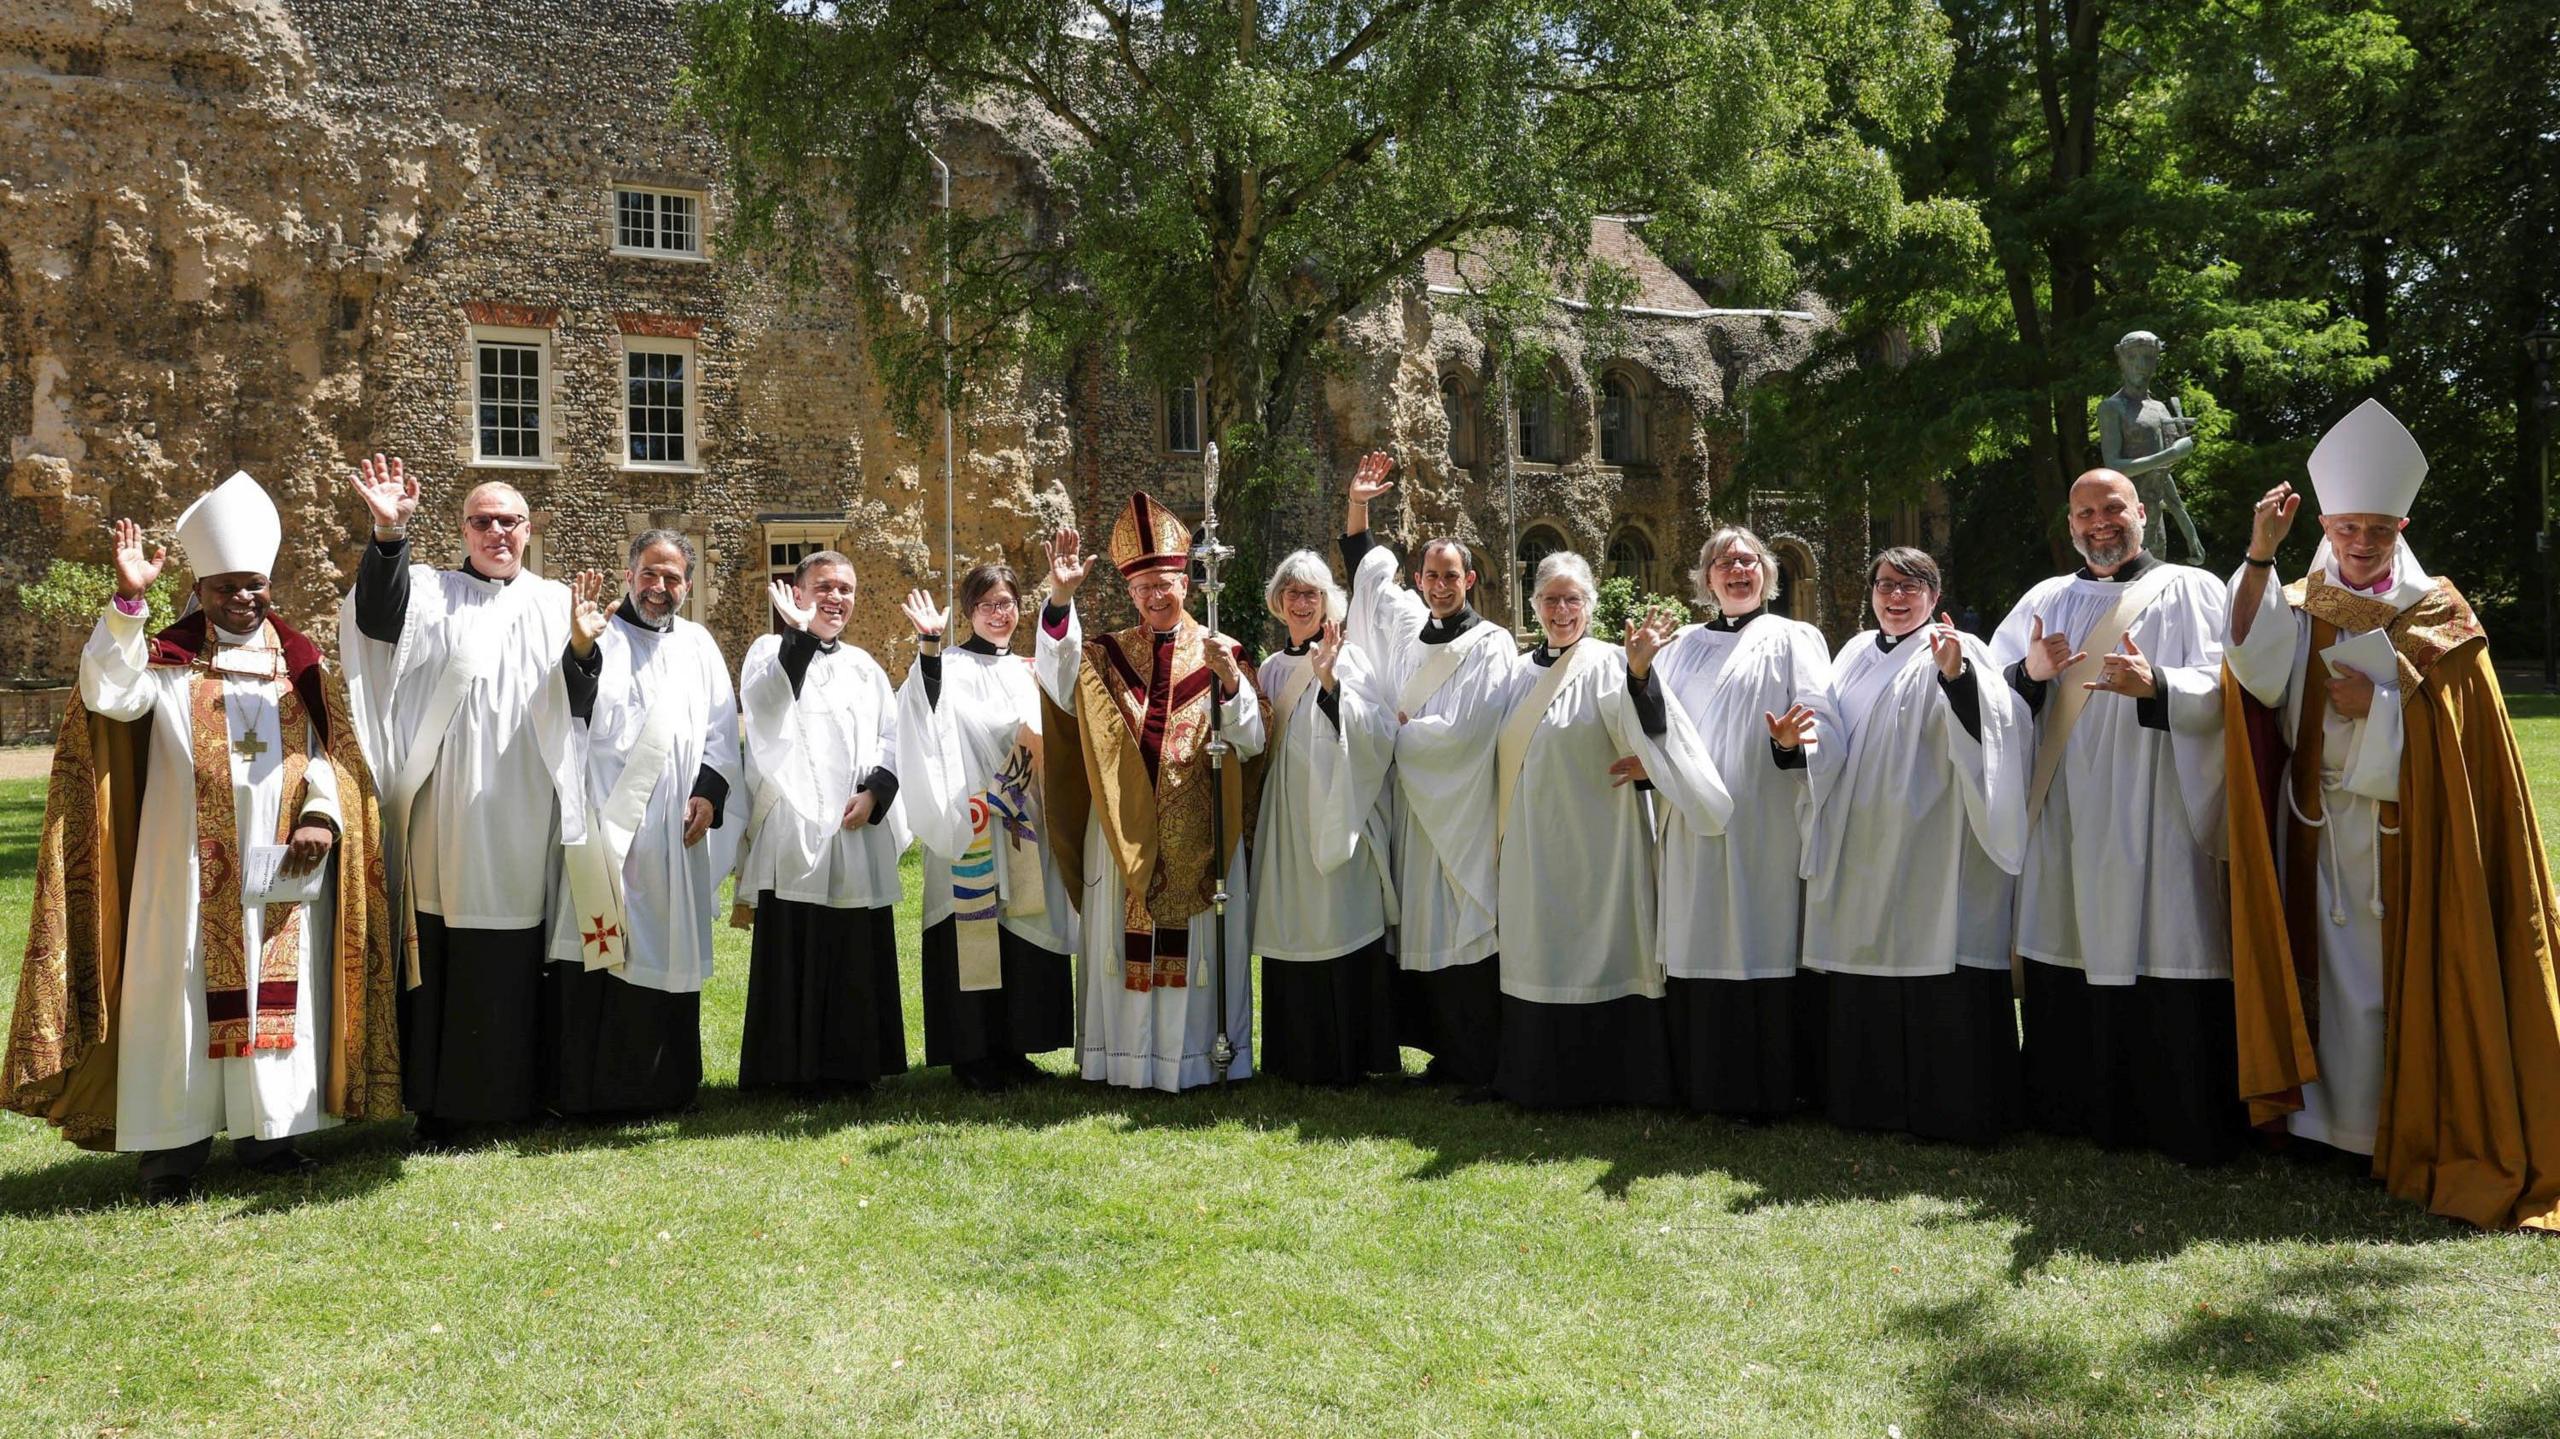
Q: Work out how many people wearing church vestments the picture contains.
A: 13